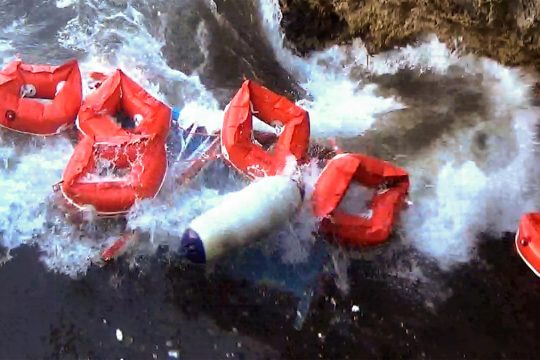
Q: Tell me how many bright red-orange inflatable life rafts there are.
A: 6